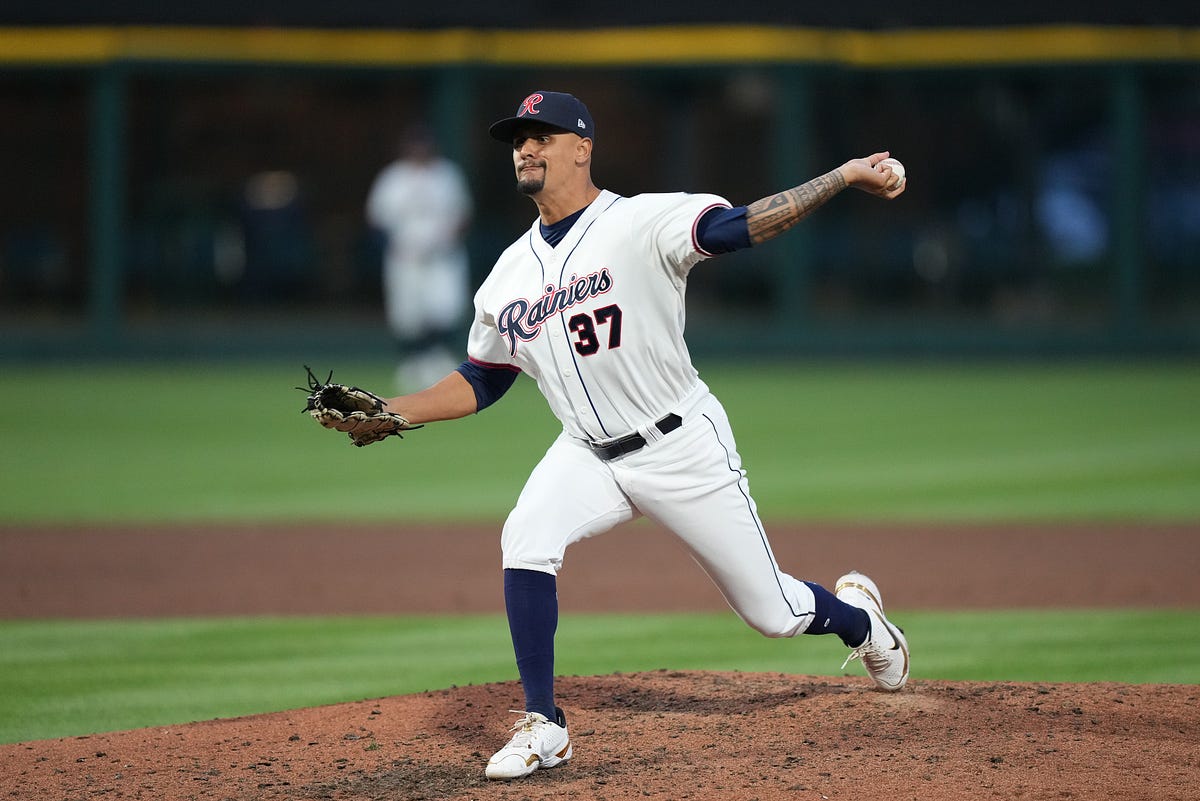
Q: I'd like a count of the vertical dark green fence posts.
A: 4